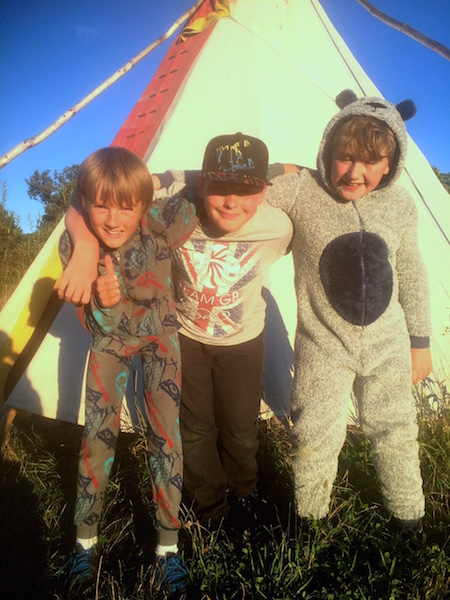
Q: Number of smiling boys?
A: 3